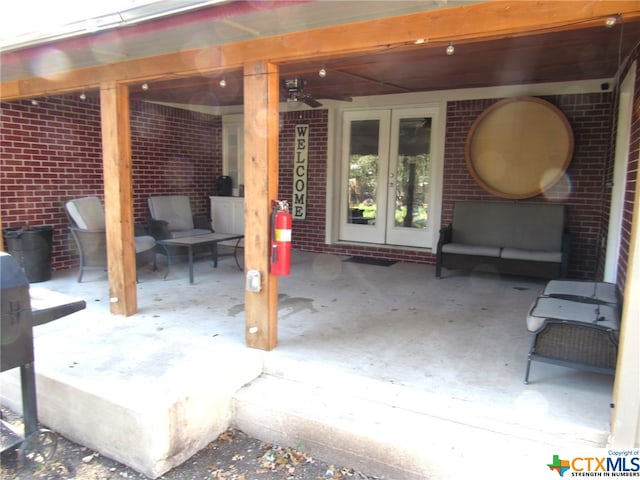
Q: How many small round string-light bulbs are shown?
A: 7